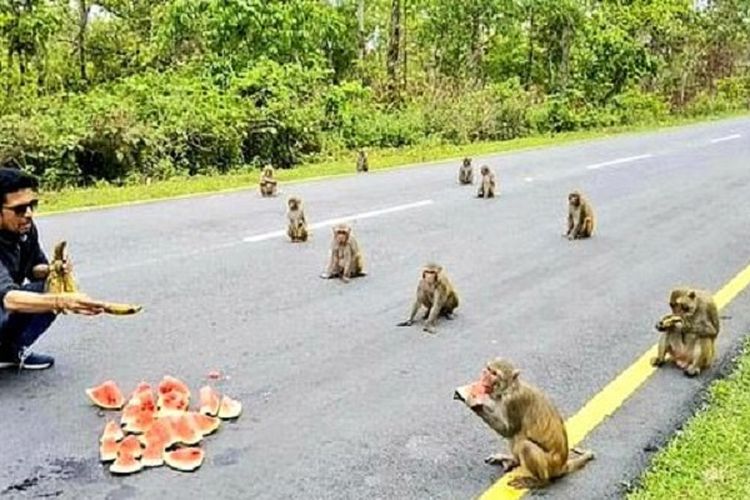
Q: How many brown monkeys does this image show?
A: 10